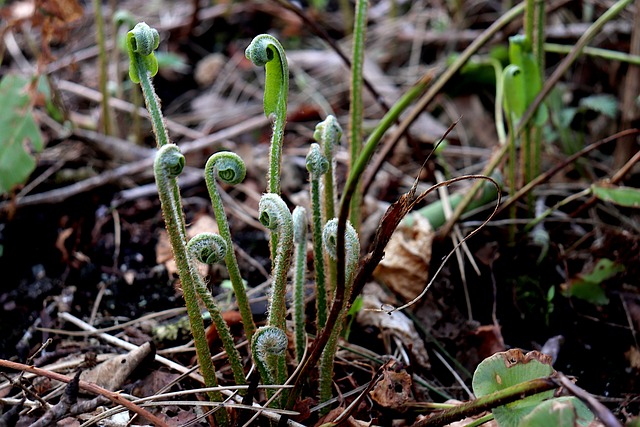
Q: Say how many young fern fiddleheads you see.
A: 11